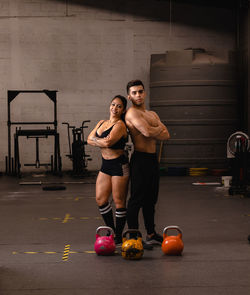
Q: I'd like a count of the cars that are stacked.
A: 0